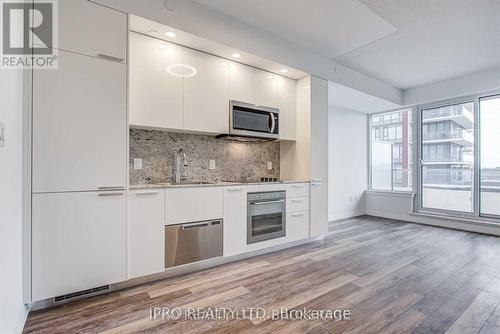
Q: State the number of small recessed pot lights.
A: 3